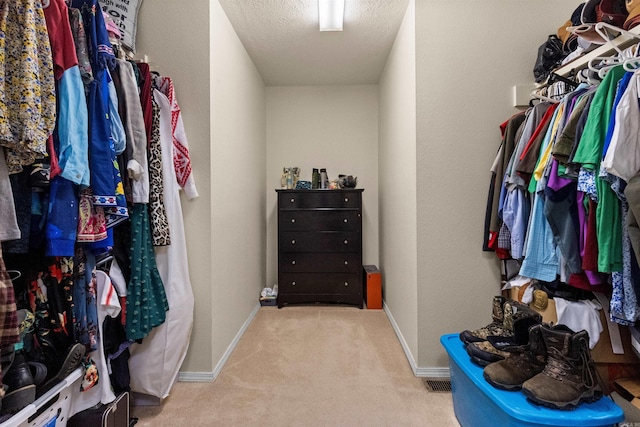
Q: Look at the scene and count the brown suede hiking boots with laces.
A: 2